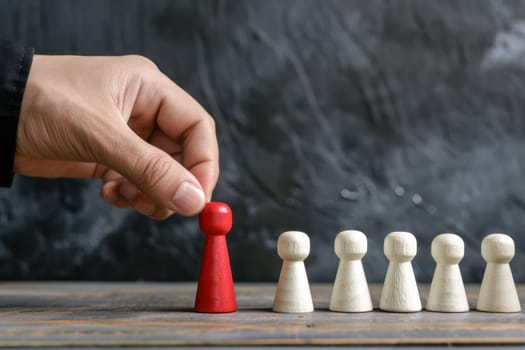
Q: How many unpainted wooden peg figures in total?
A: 5